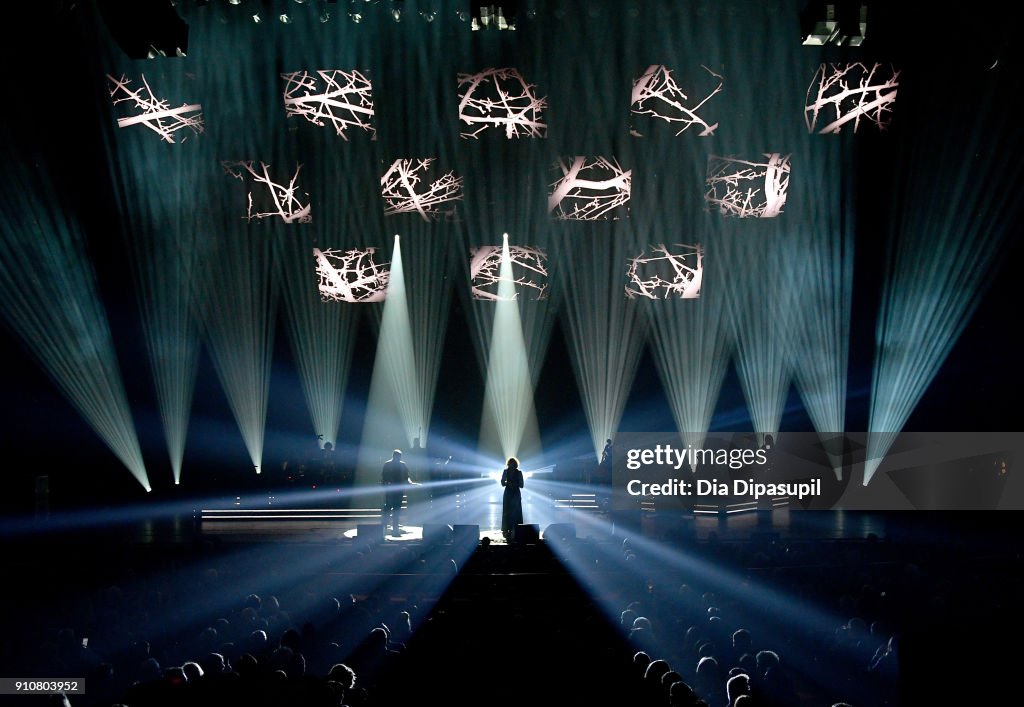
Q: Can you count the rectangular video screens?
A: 12